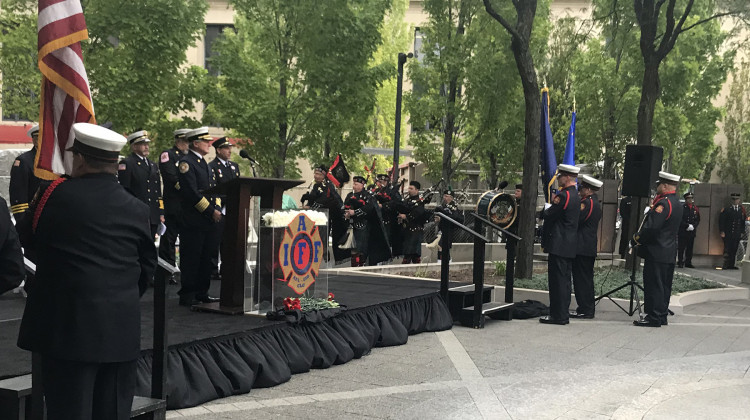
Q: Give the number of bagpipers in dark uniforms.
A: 5